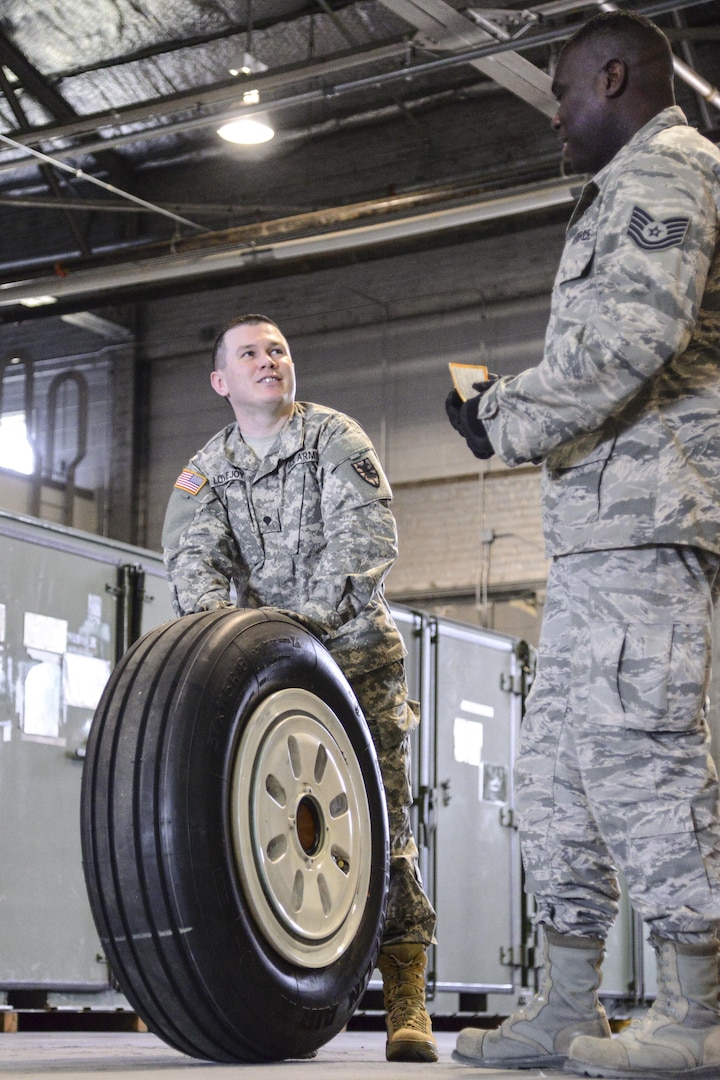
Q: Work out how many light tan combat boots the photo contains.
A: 2